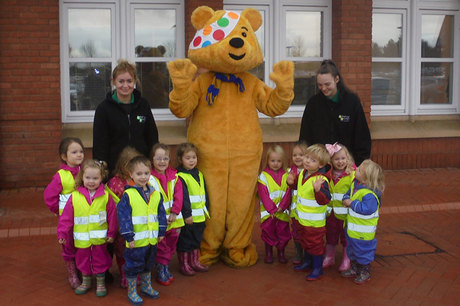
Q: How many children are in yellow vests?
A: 11